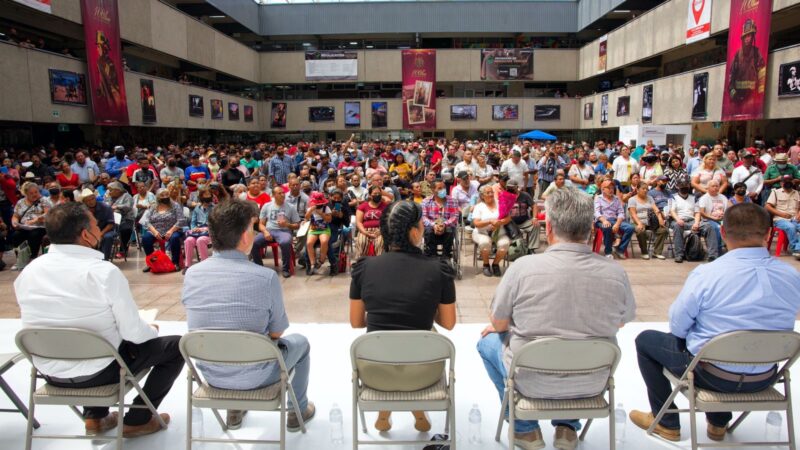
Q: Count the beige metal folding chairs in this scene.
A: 5